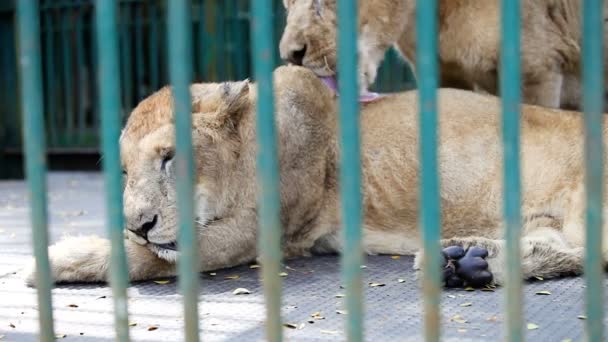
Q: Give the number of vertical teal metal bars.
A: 8